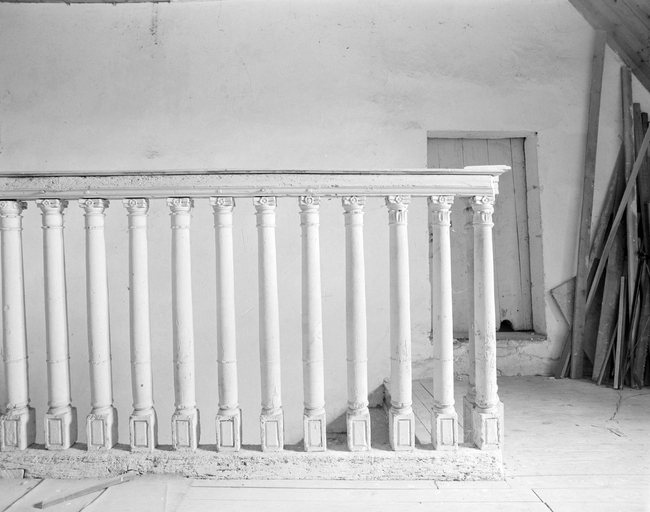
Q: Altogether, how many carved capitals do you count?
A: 12